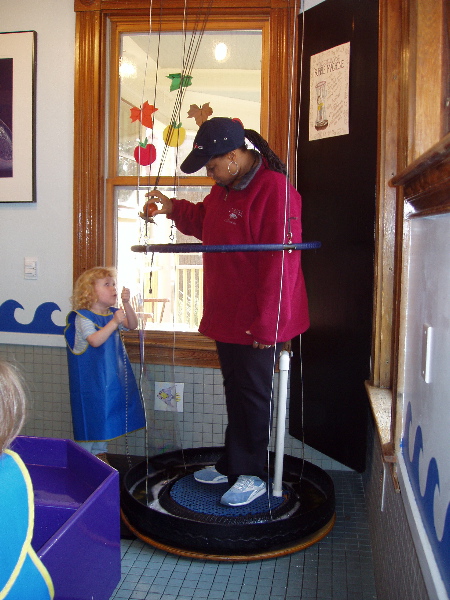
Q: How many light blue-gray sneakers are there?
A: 2